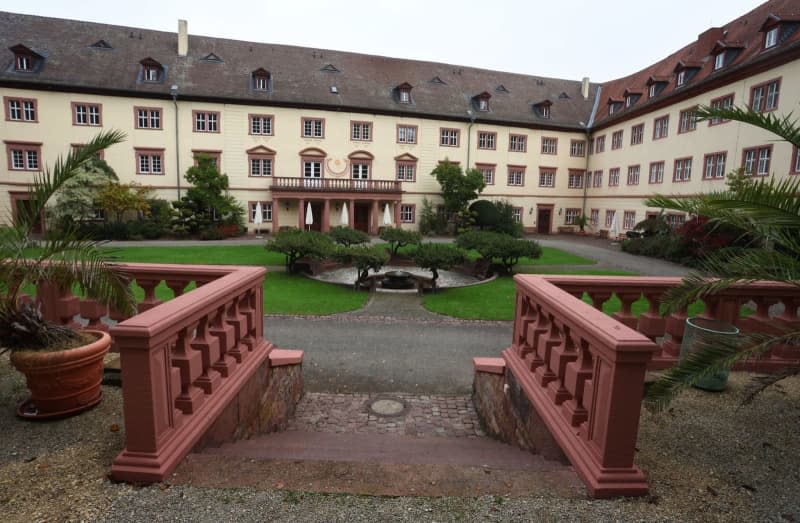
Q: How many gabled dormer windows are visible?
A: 12